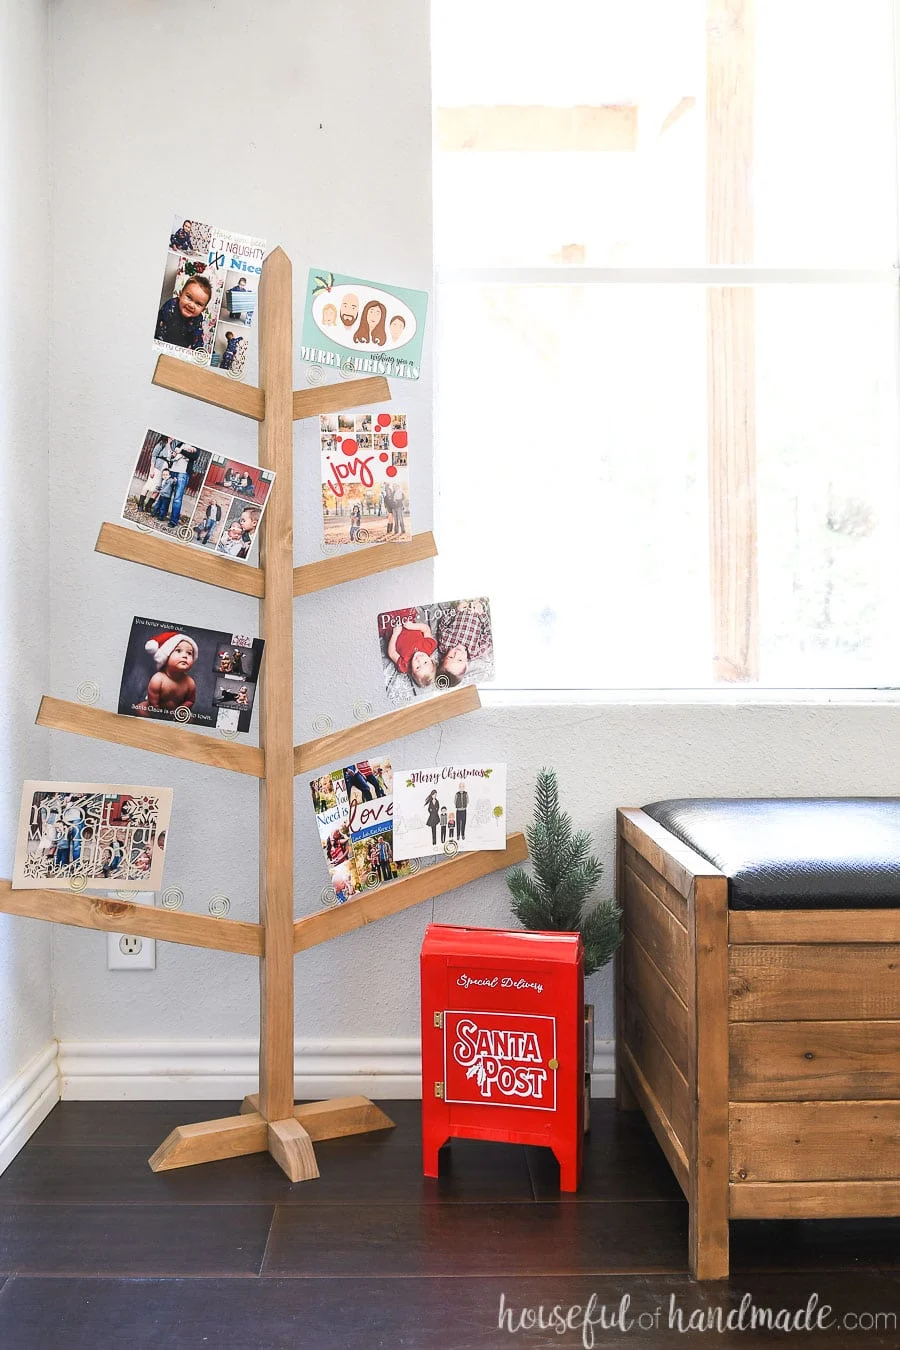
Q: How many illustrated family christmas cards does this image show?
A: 2